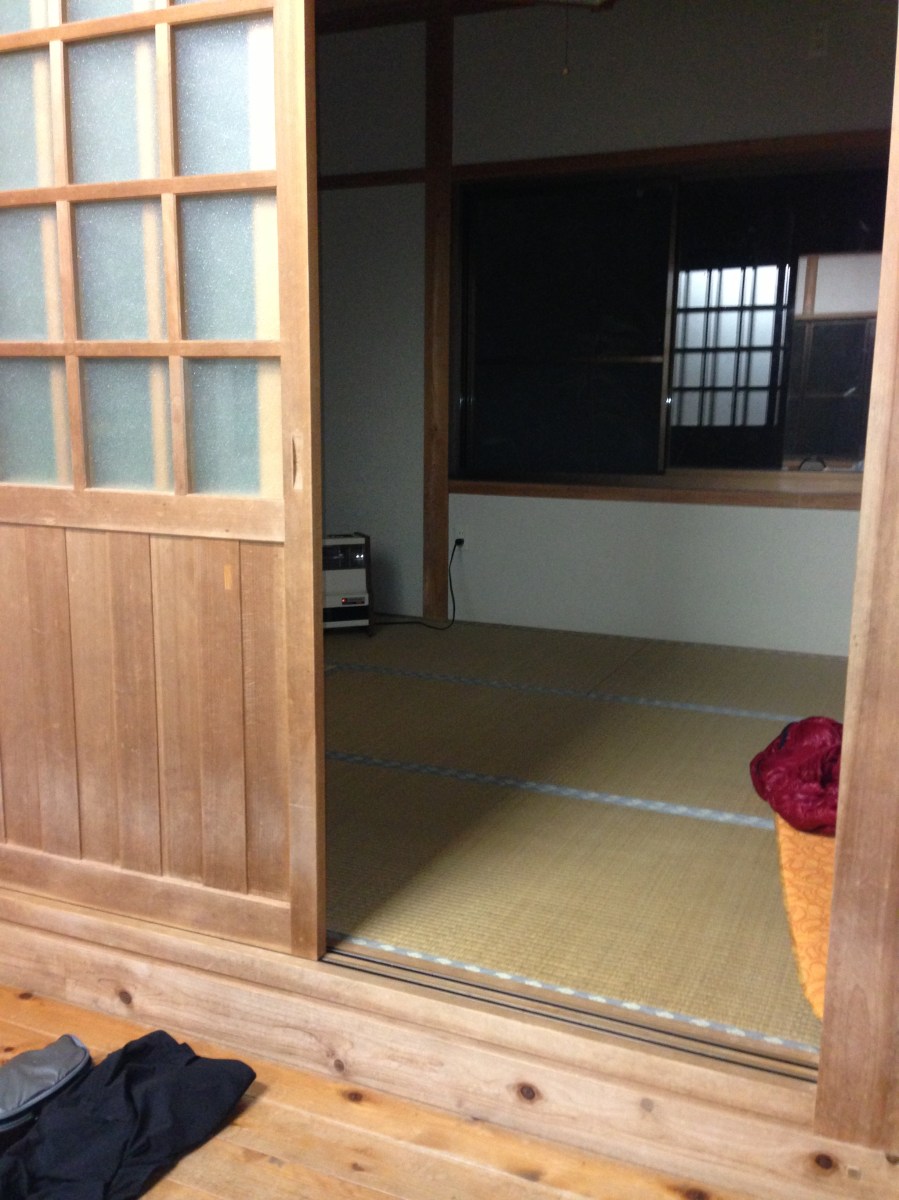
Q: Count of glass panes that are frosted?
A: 12